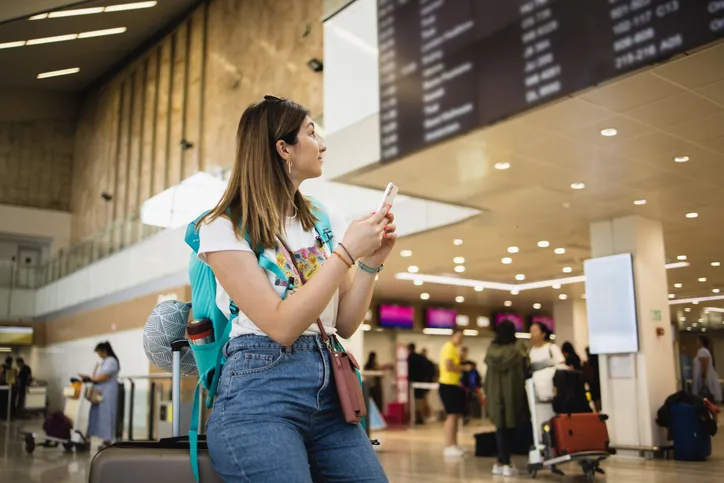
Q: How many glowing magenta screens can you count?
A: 4